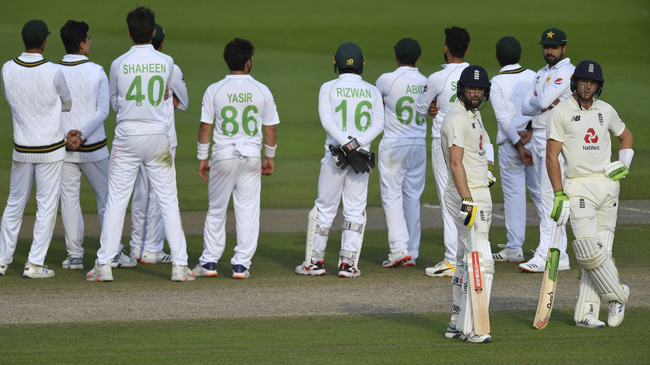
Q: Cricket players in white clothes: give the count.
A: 12